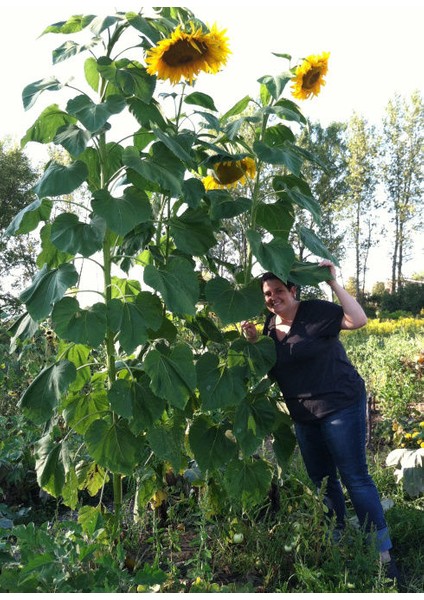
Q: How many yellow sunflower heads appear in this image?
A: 3